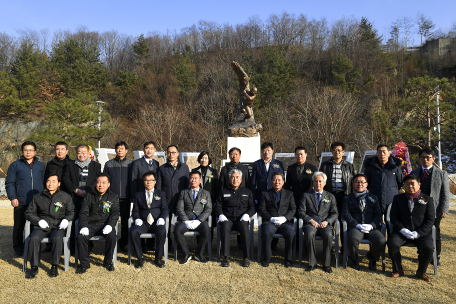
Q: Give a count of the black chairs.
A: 0